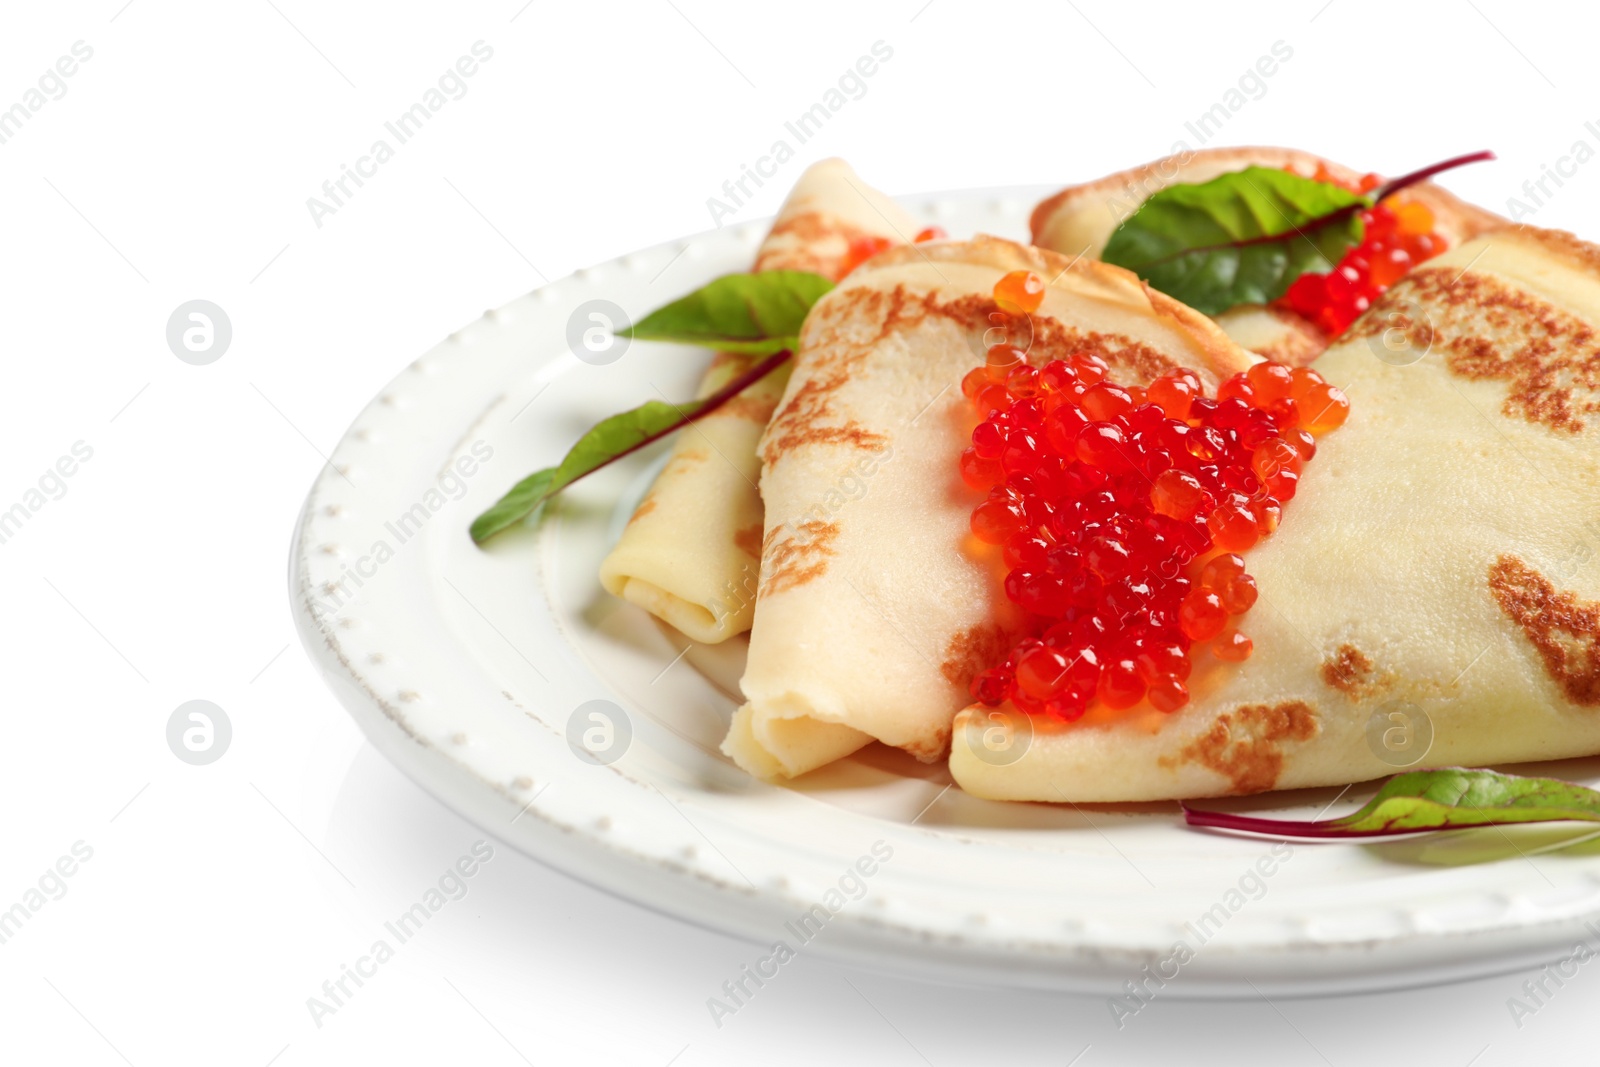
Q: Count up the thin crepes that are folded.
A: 4